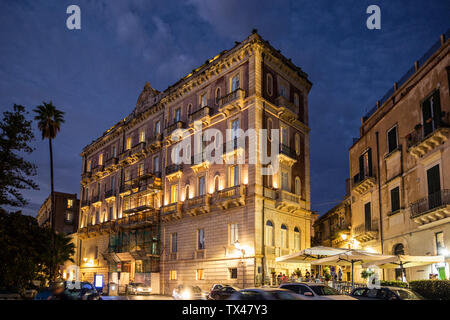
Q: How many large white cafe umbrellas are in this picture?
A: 3